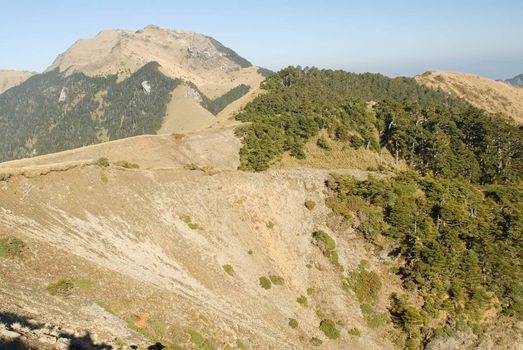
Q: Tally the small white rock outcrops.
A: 2